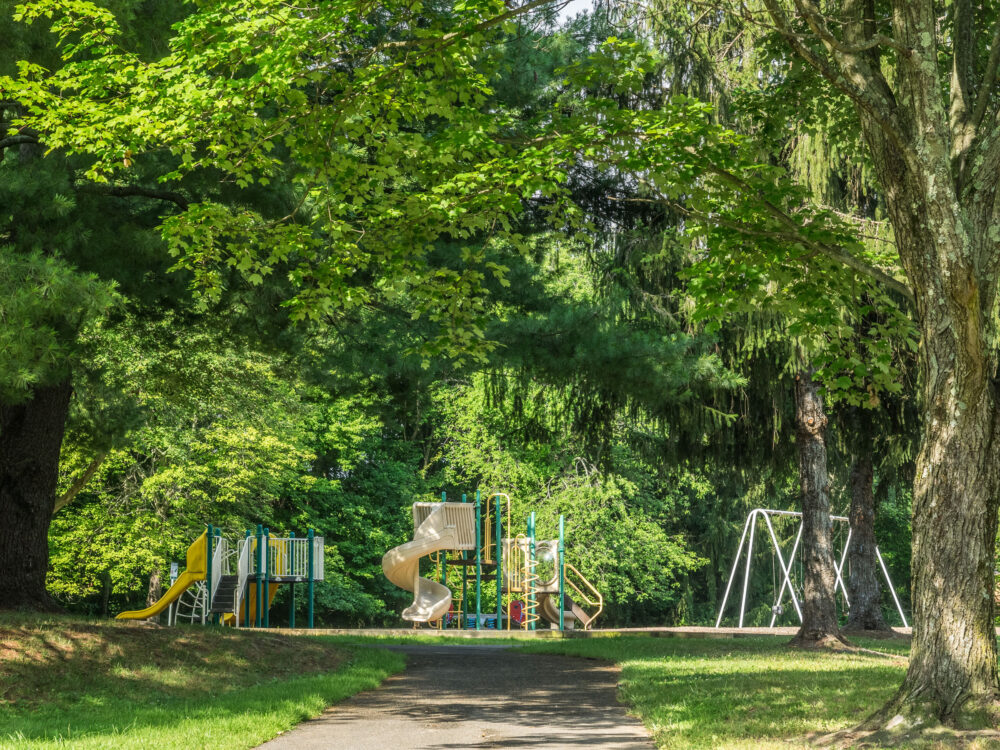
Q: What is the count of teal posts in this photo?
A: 14